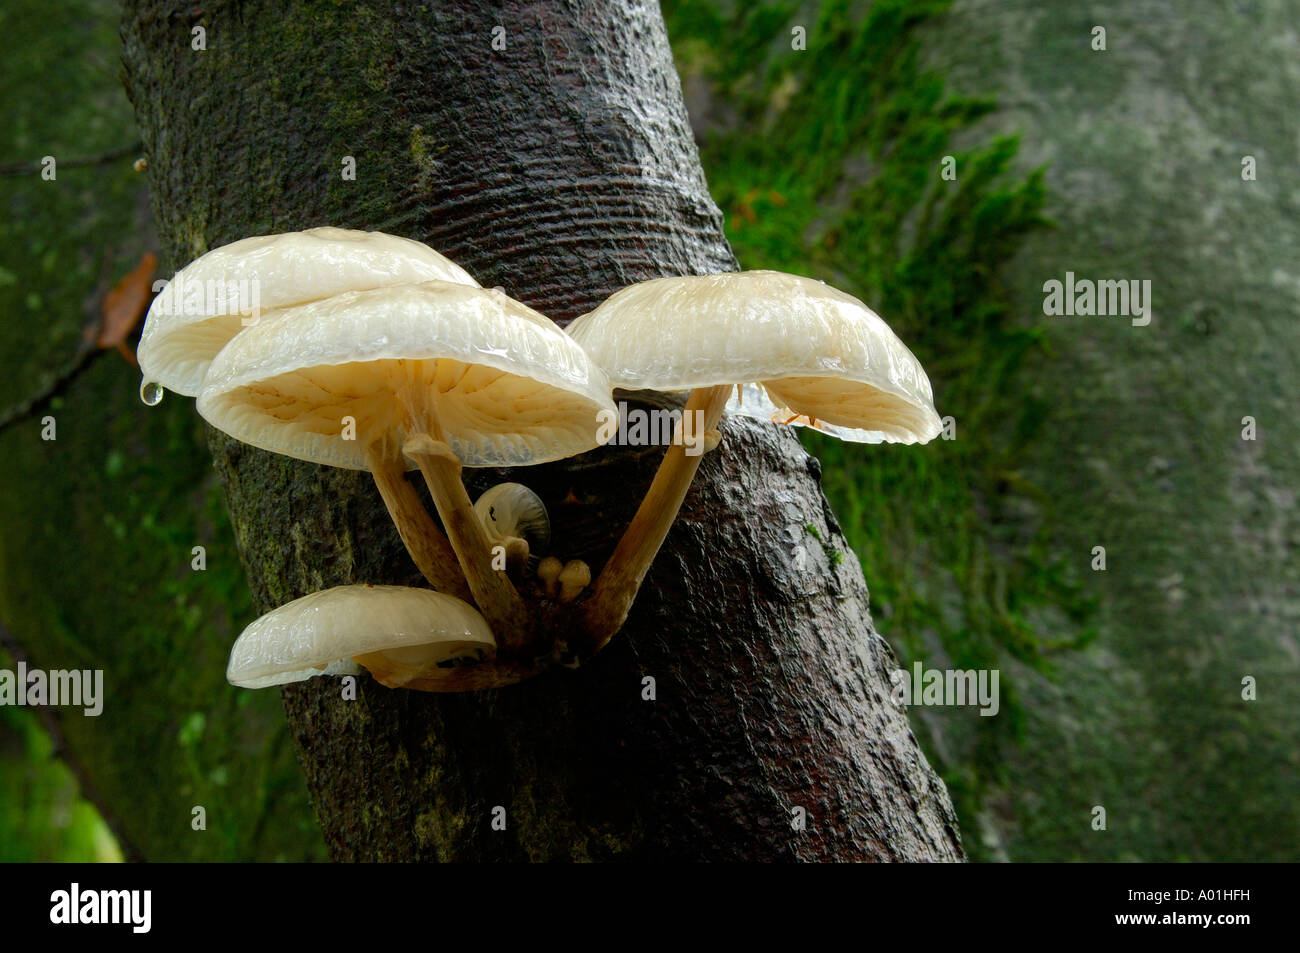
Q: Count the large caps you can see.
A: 4